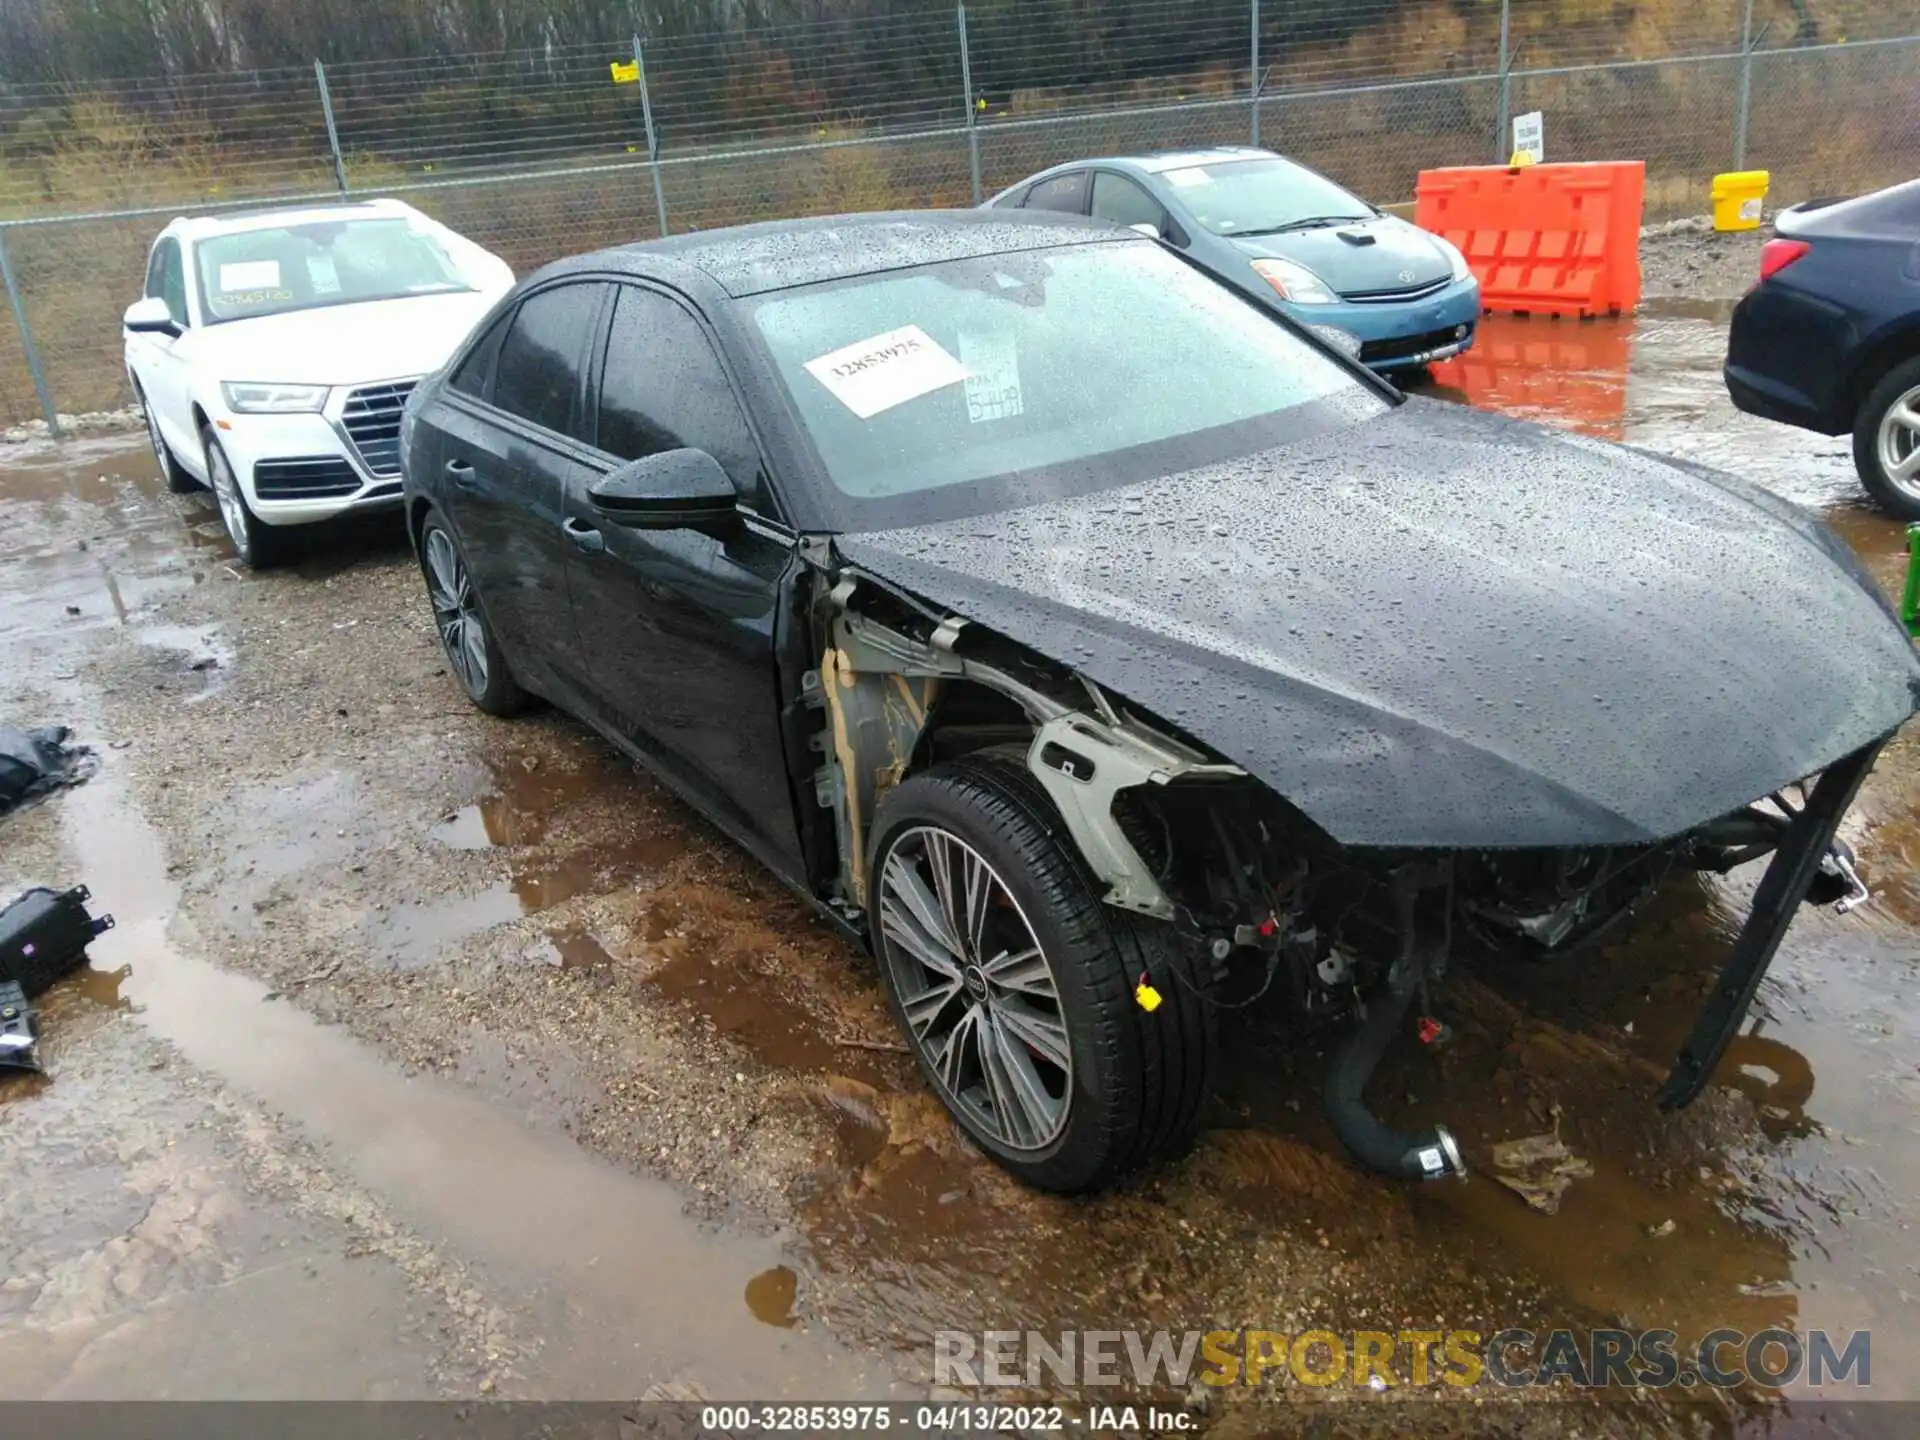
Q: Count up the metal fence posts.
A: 7